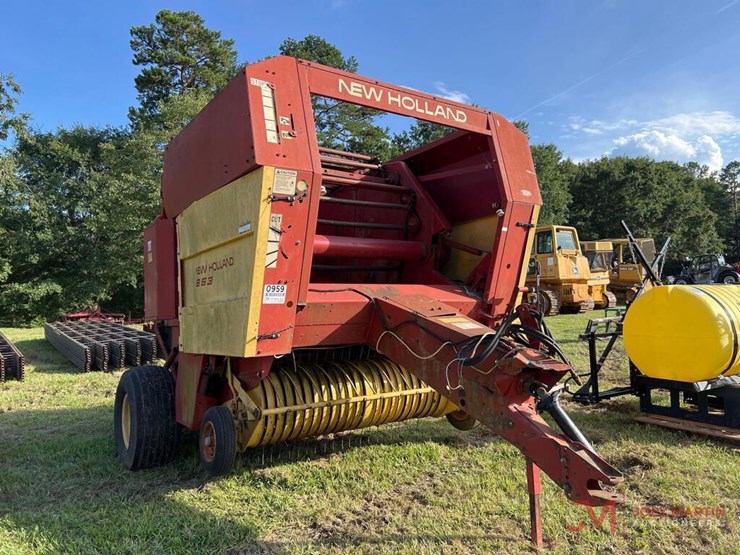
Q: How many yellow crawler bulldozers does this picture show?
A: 3